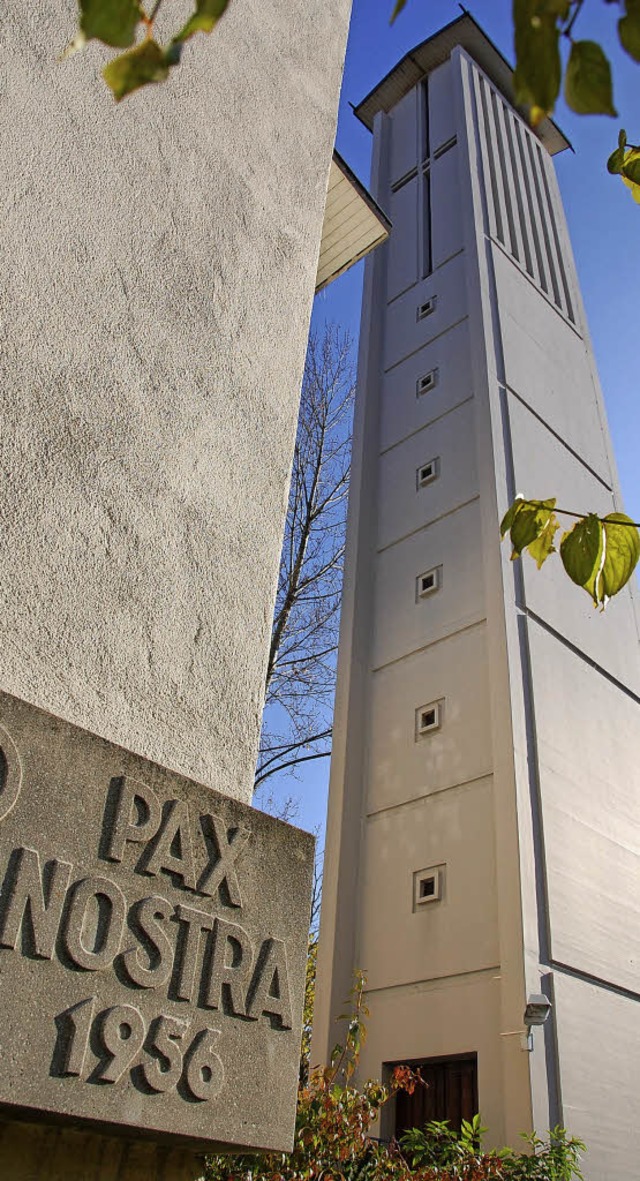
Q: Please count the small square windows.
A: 6